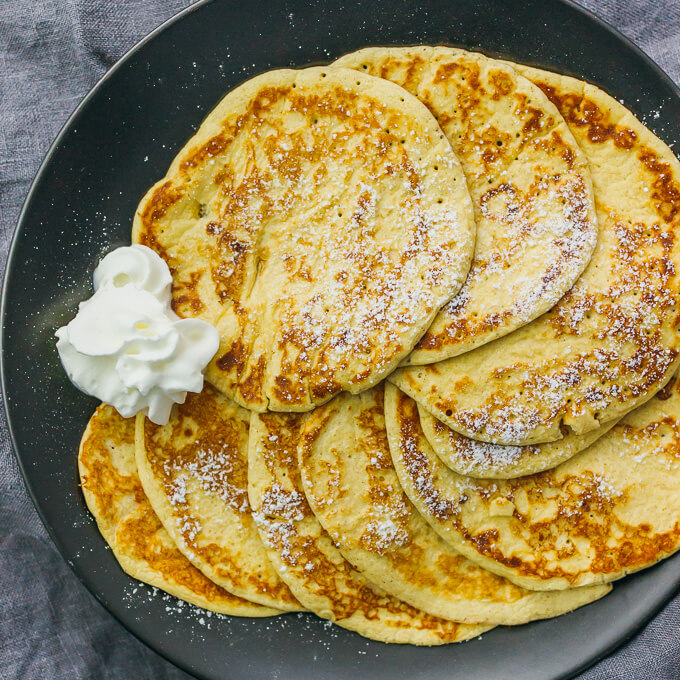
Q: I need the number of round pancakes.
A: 9